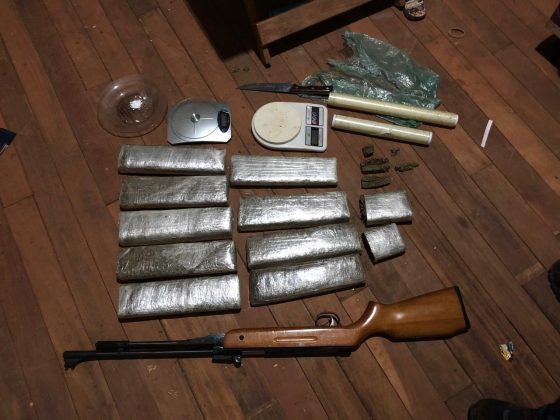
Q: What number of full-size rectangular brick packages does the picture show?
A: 9